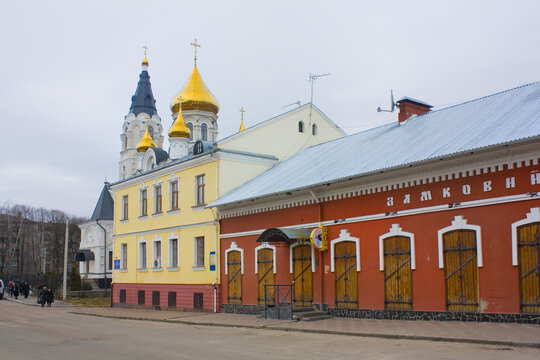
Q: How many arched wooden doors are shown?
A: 7